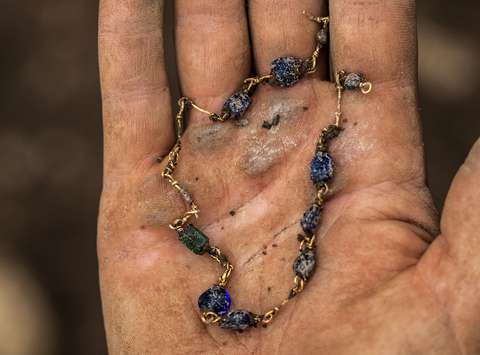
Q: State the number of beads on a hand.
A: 10